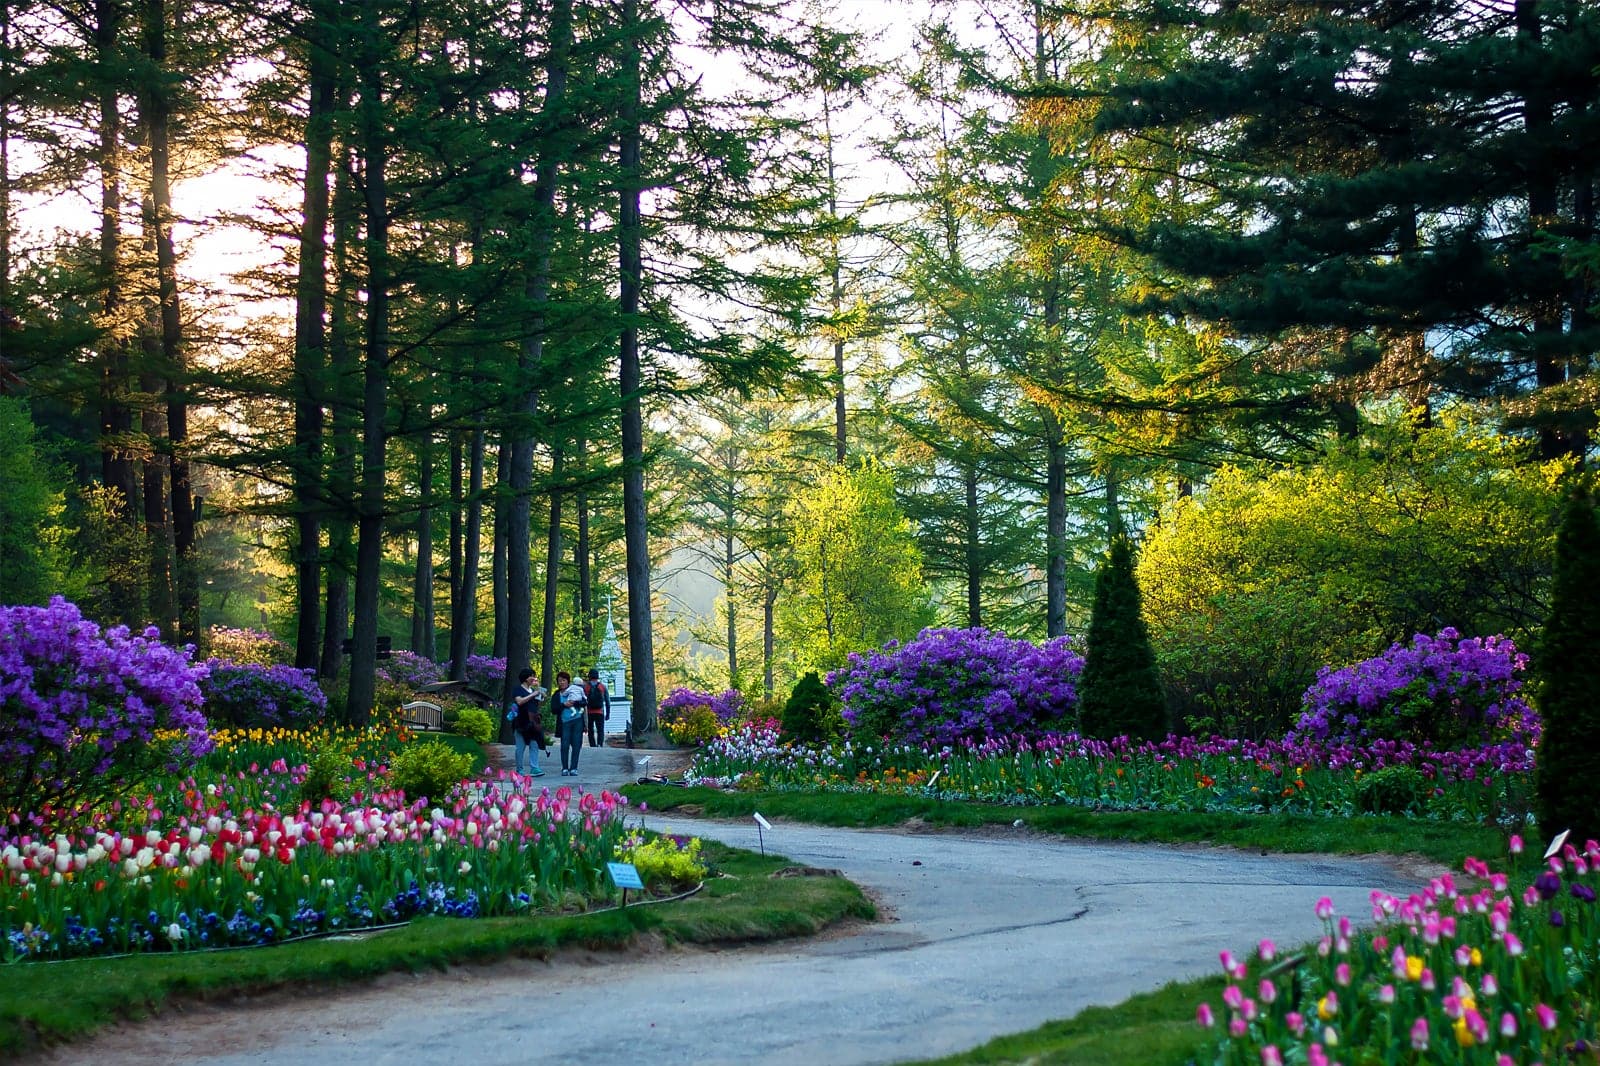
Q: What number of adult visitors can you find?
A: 3